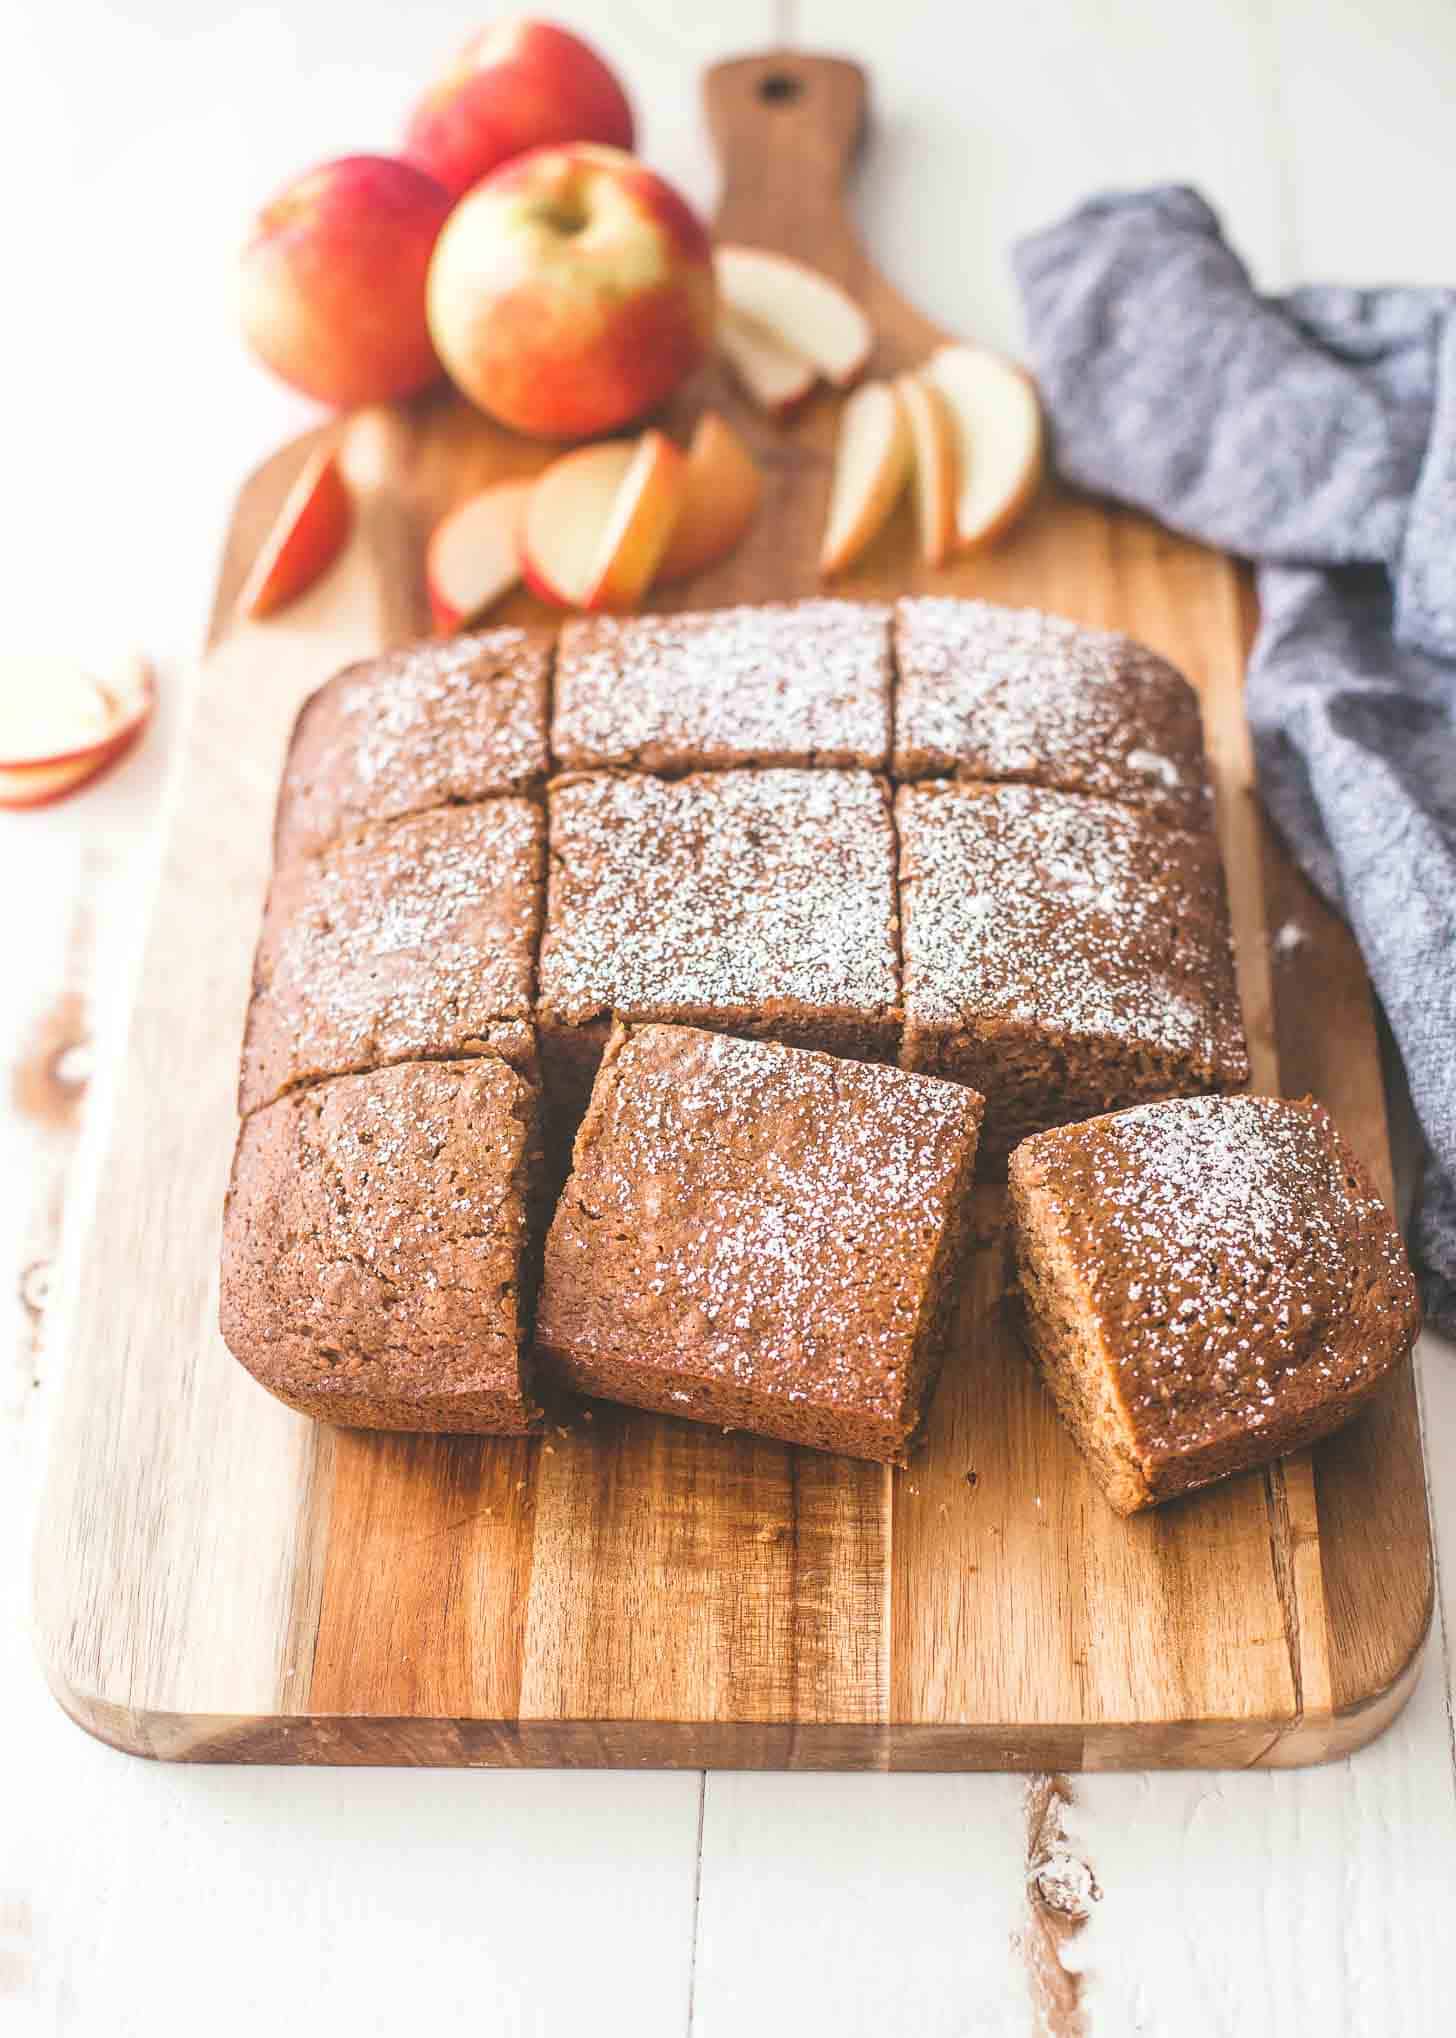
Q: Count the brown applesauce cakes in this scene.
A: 9